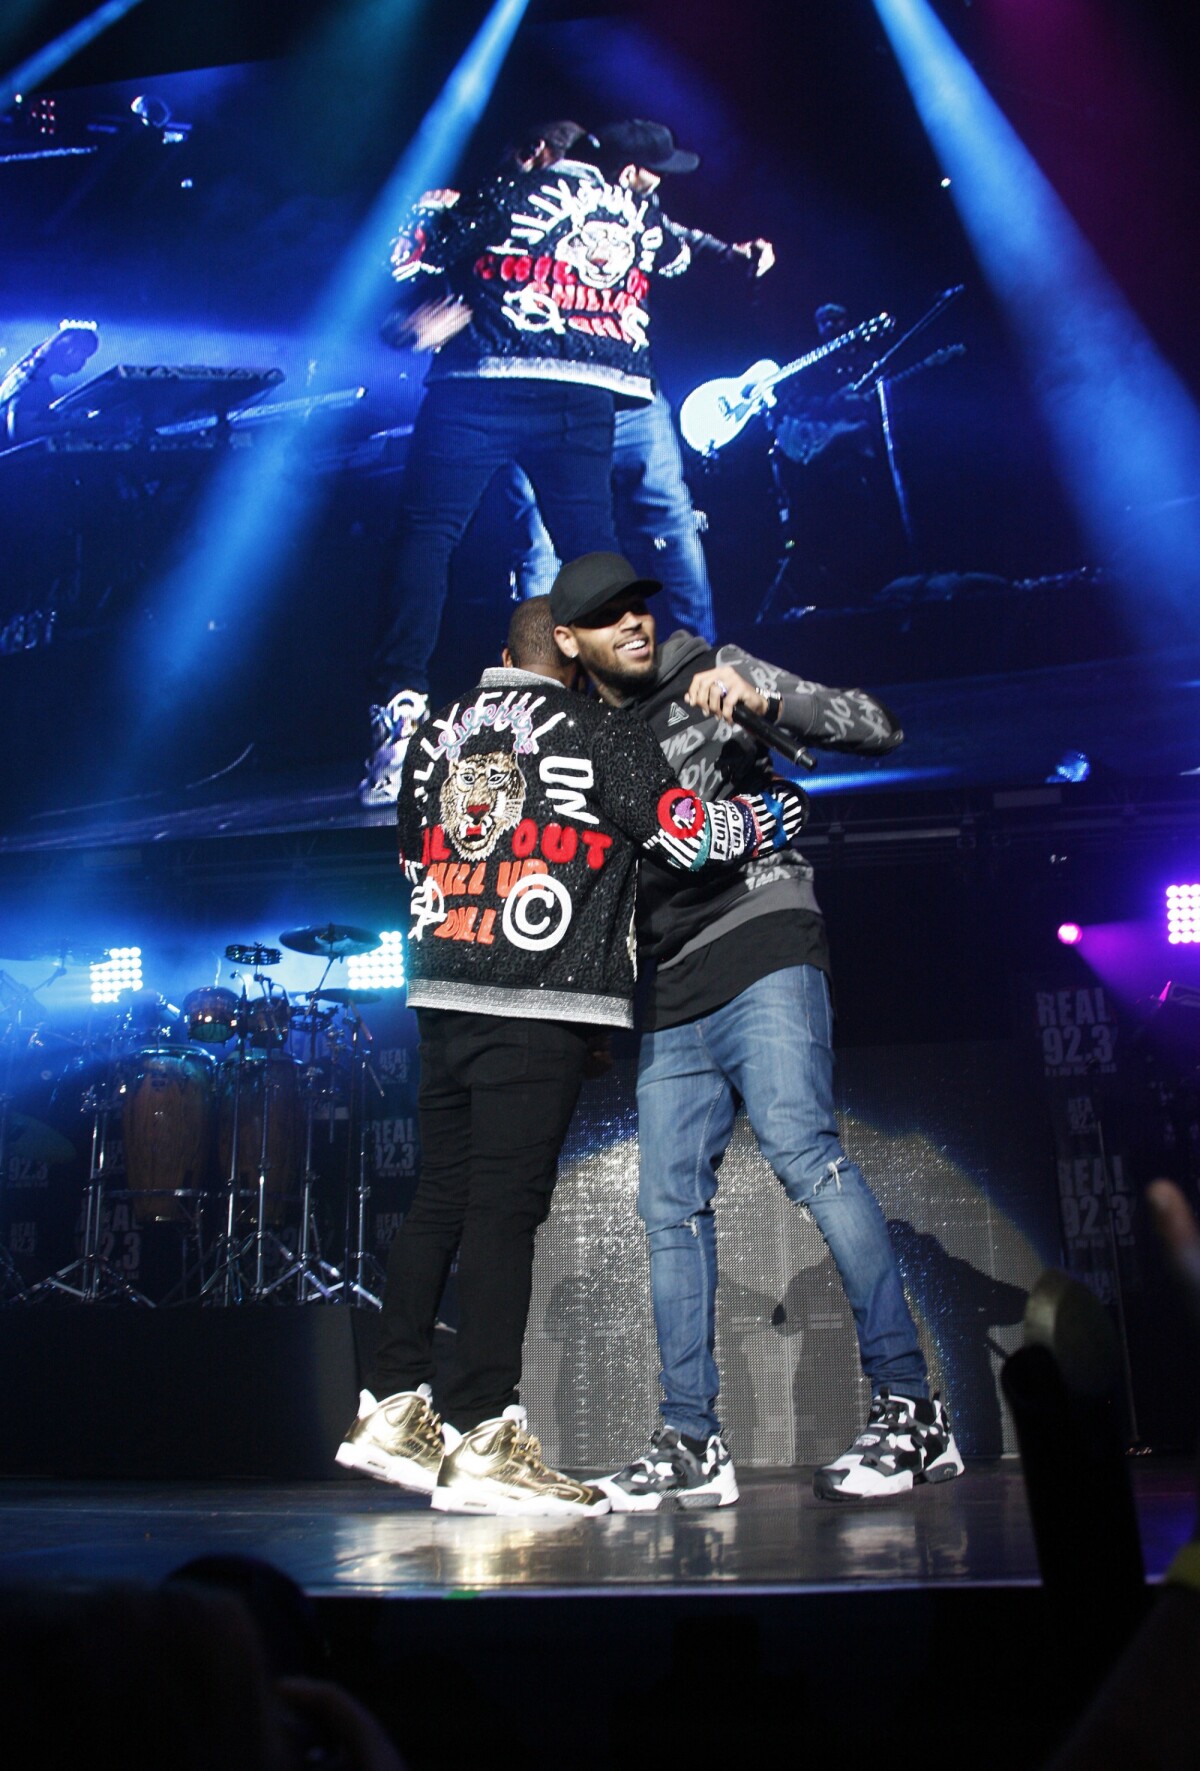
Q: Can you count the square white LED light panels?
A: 3